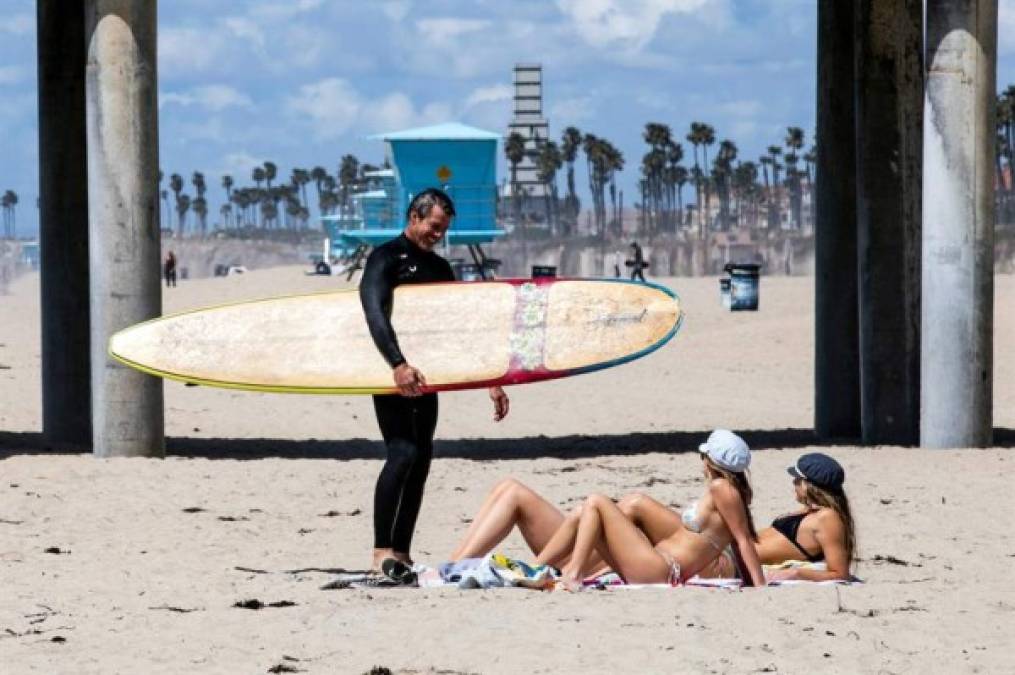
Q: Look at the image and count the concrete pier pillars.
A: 5